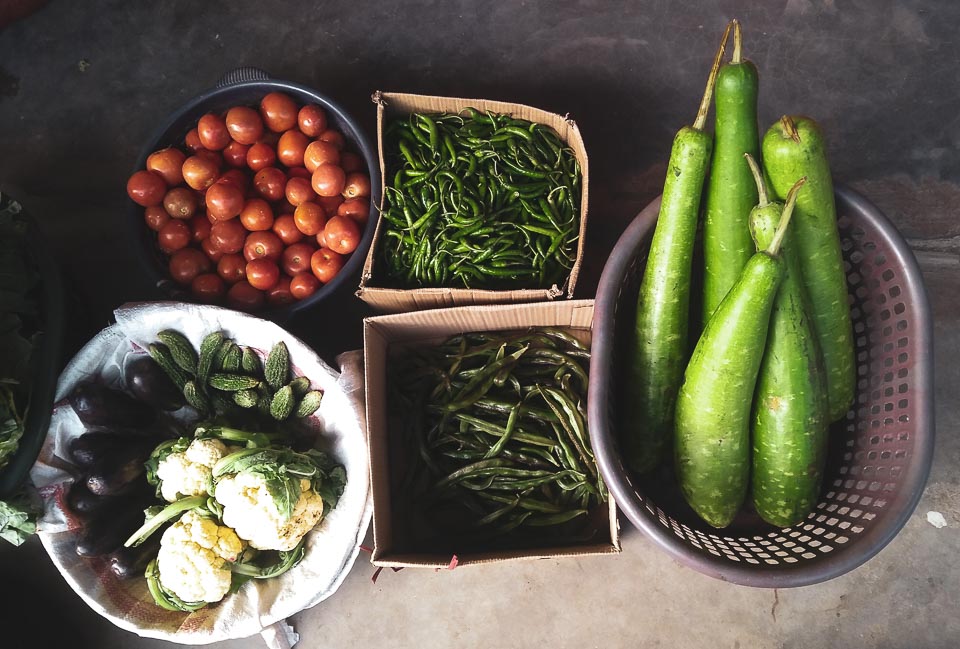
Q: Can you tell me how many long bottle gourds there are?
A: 5